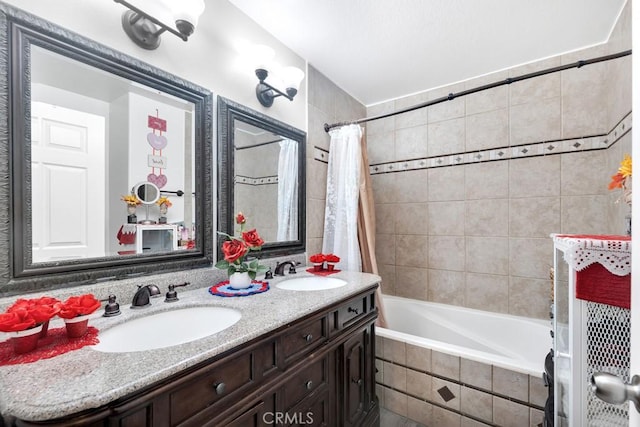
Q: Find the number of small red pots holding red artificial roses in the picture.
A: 5